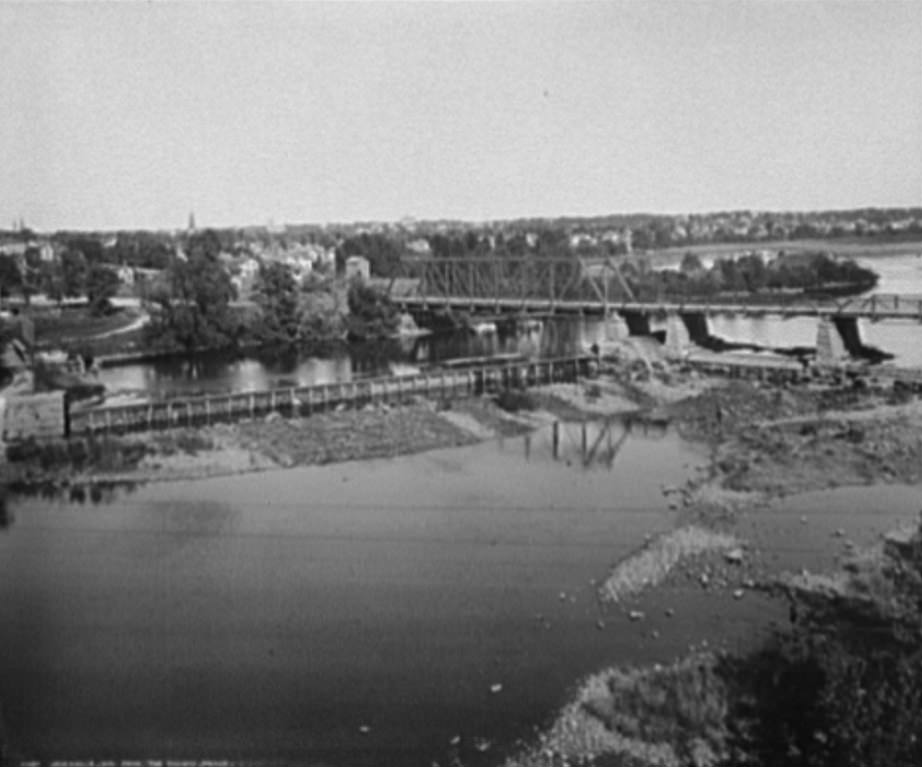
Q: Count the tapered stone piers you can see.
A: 3